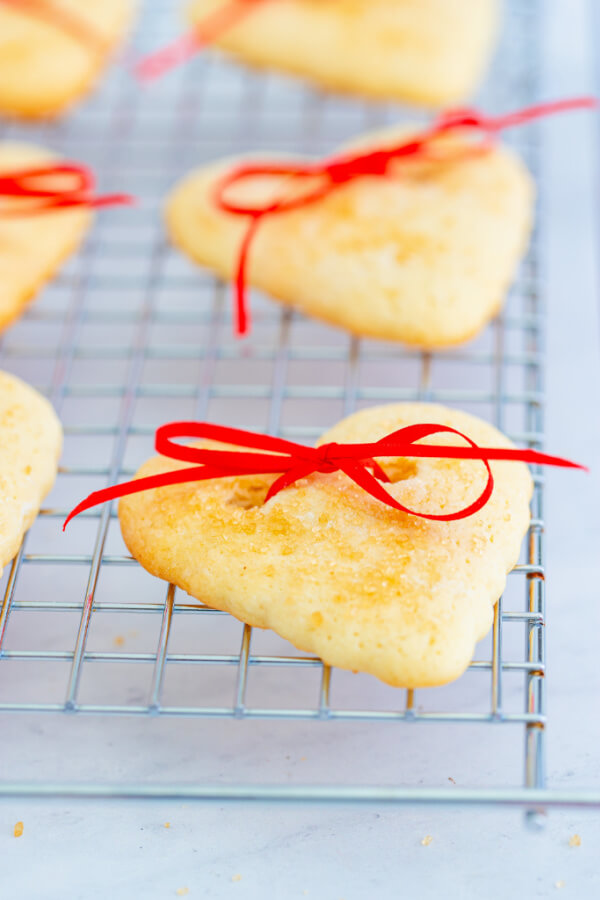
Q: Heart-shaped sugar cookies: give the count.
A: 6